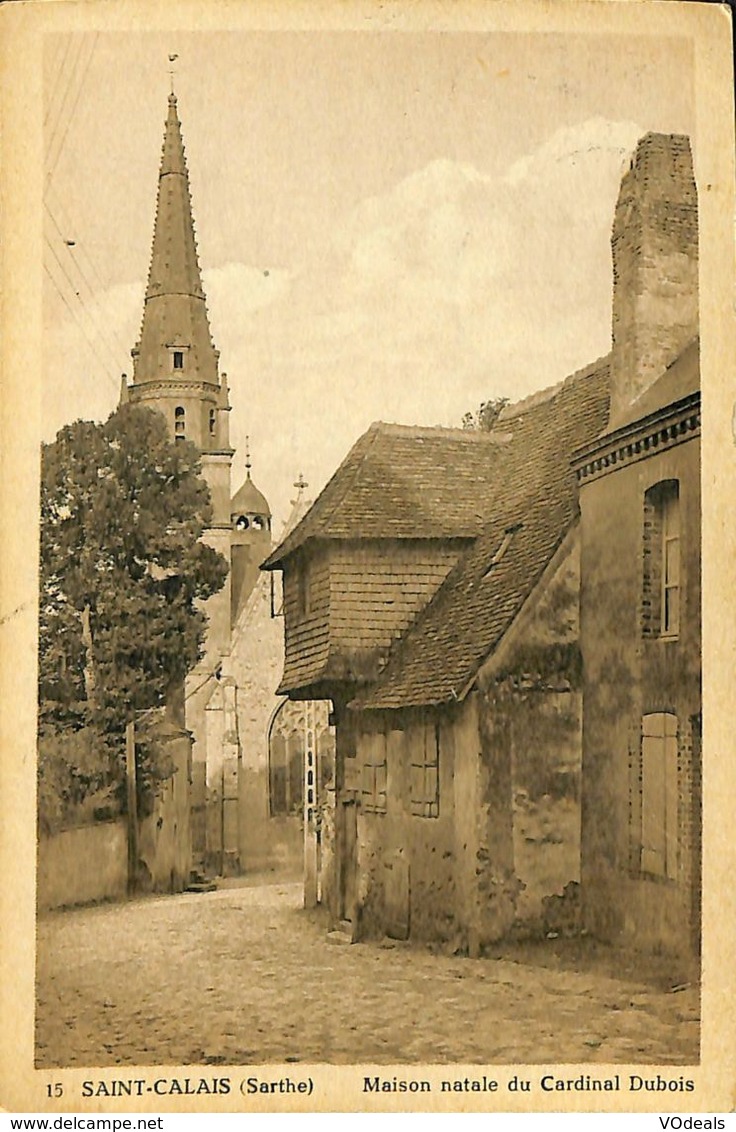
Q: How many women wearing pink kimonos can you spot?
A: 0